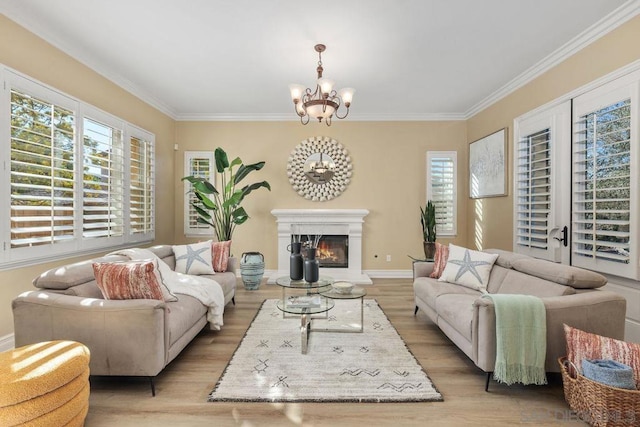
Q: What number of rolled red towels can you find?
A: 0